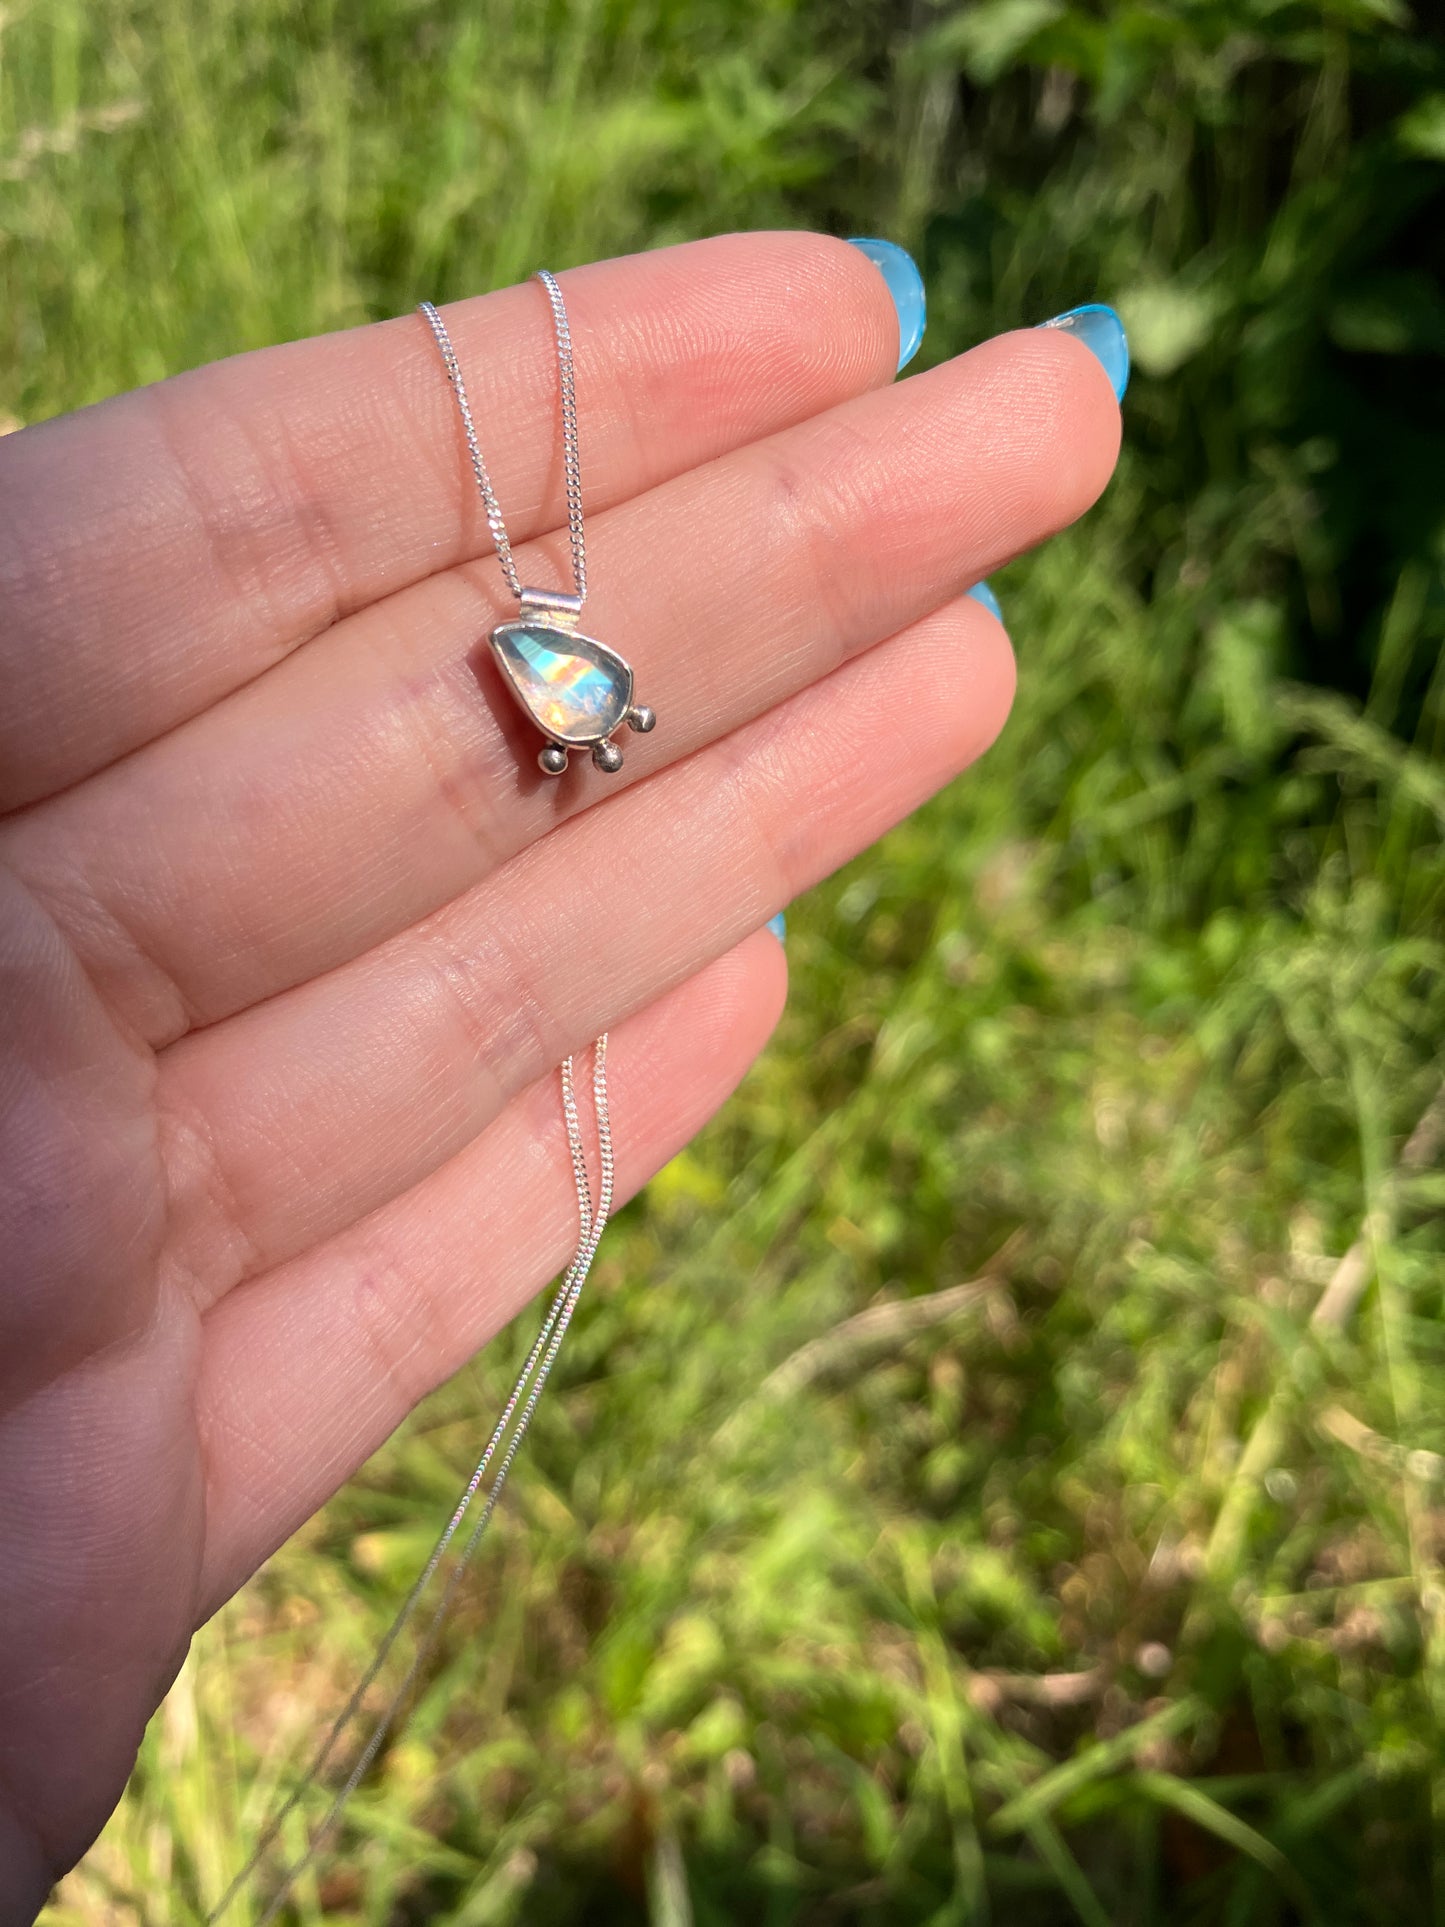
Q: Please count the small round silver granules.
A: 3